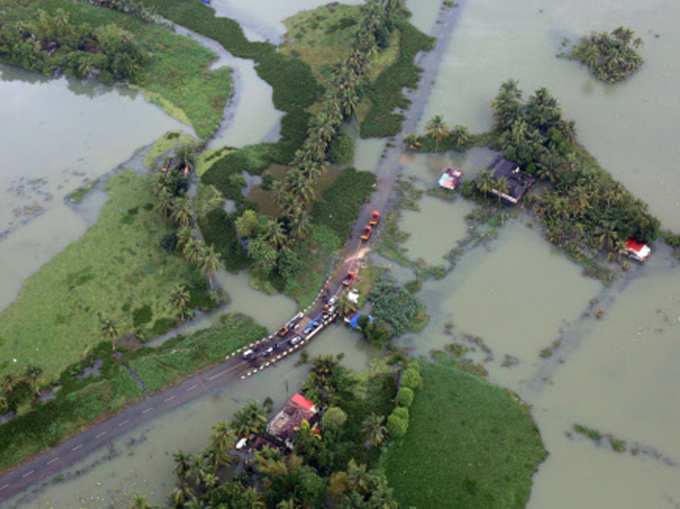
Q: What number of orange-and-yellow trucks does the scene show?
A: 3